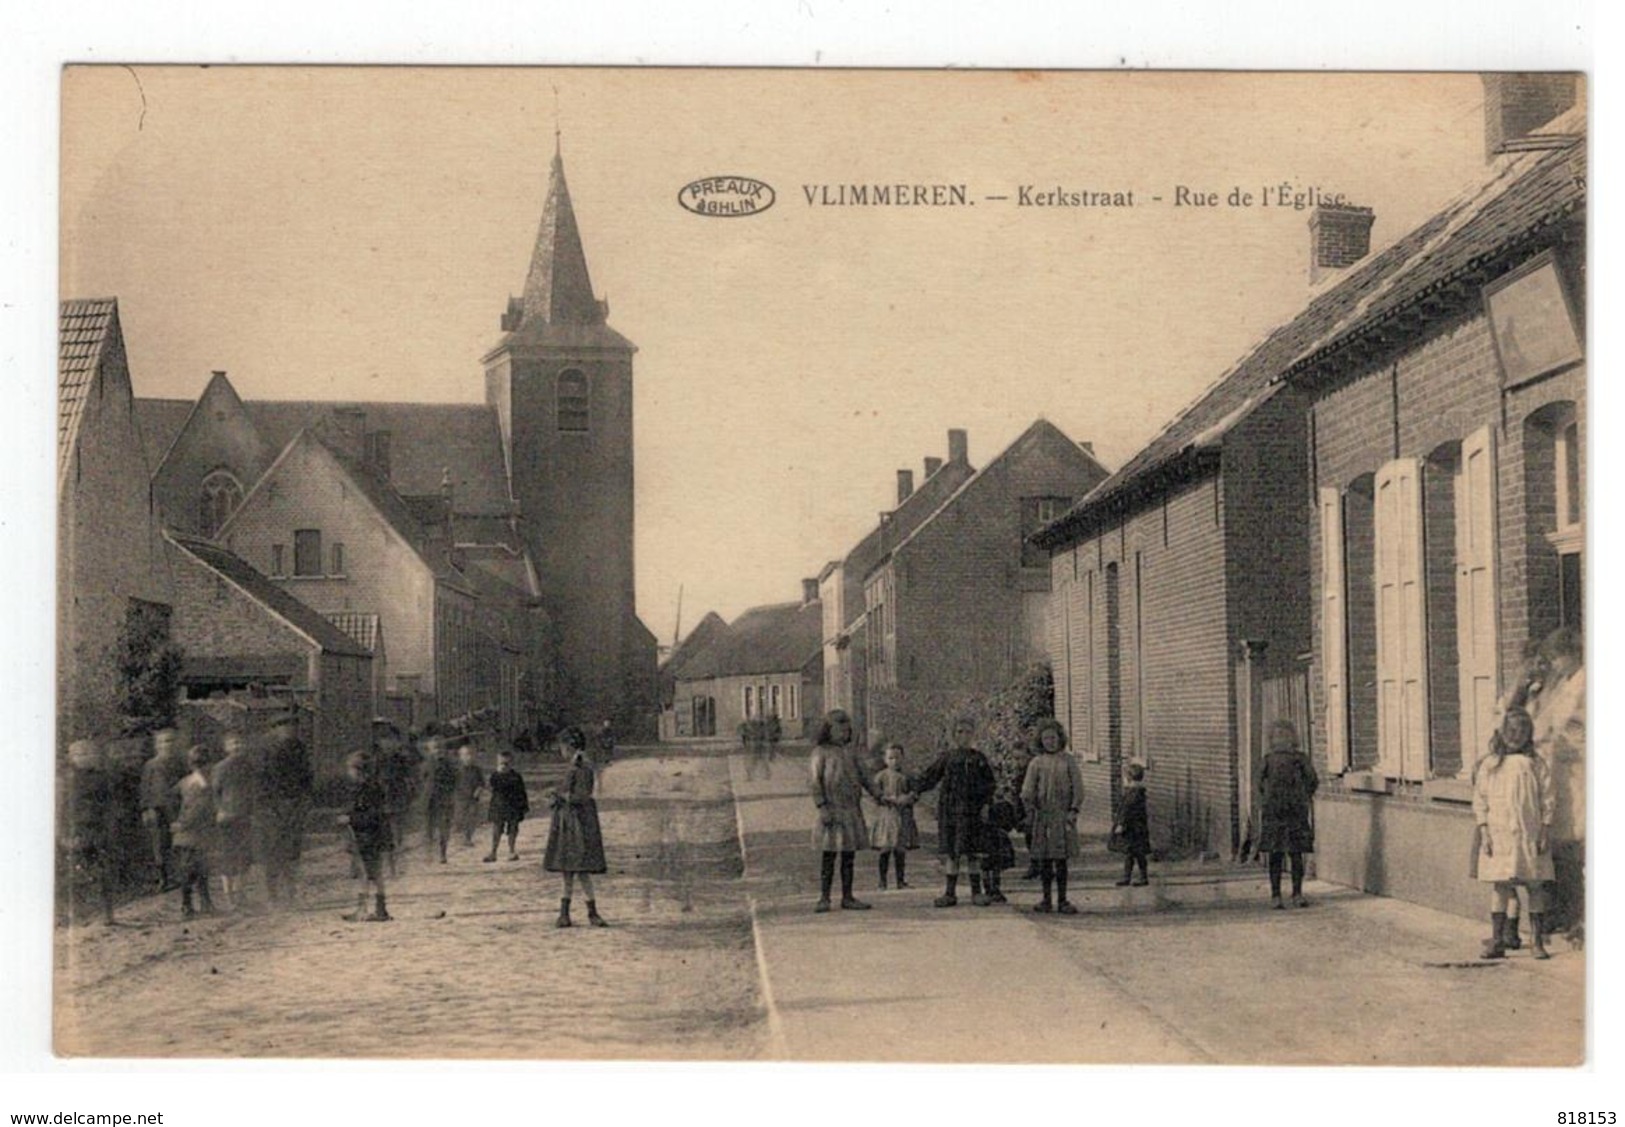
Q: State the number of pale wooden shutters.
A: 4